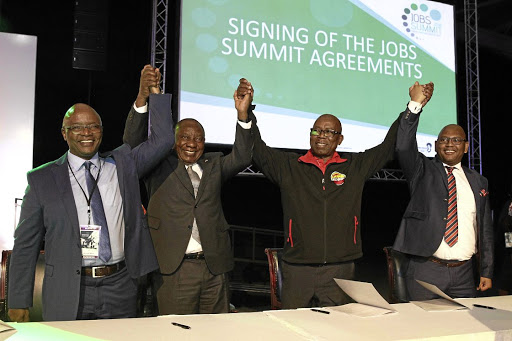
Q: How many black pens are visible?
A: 3